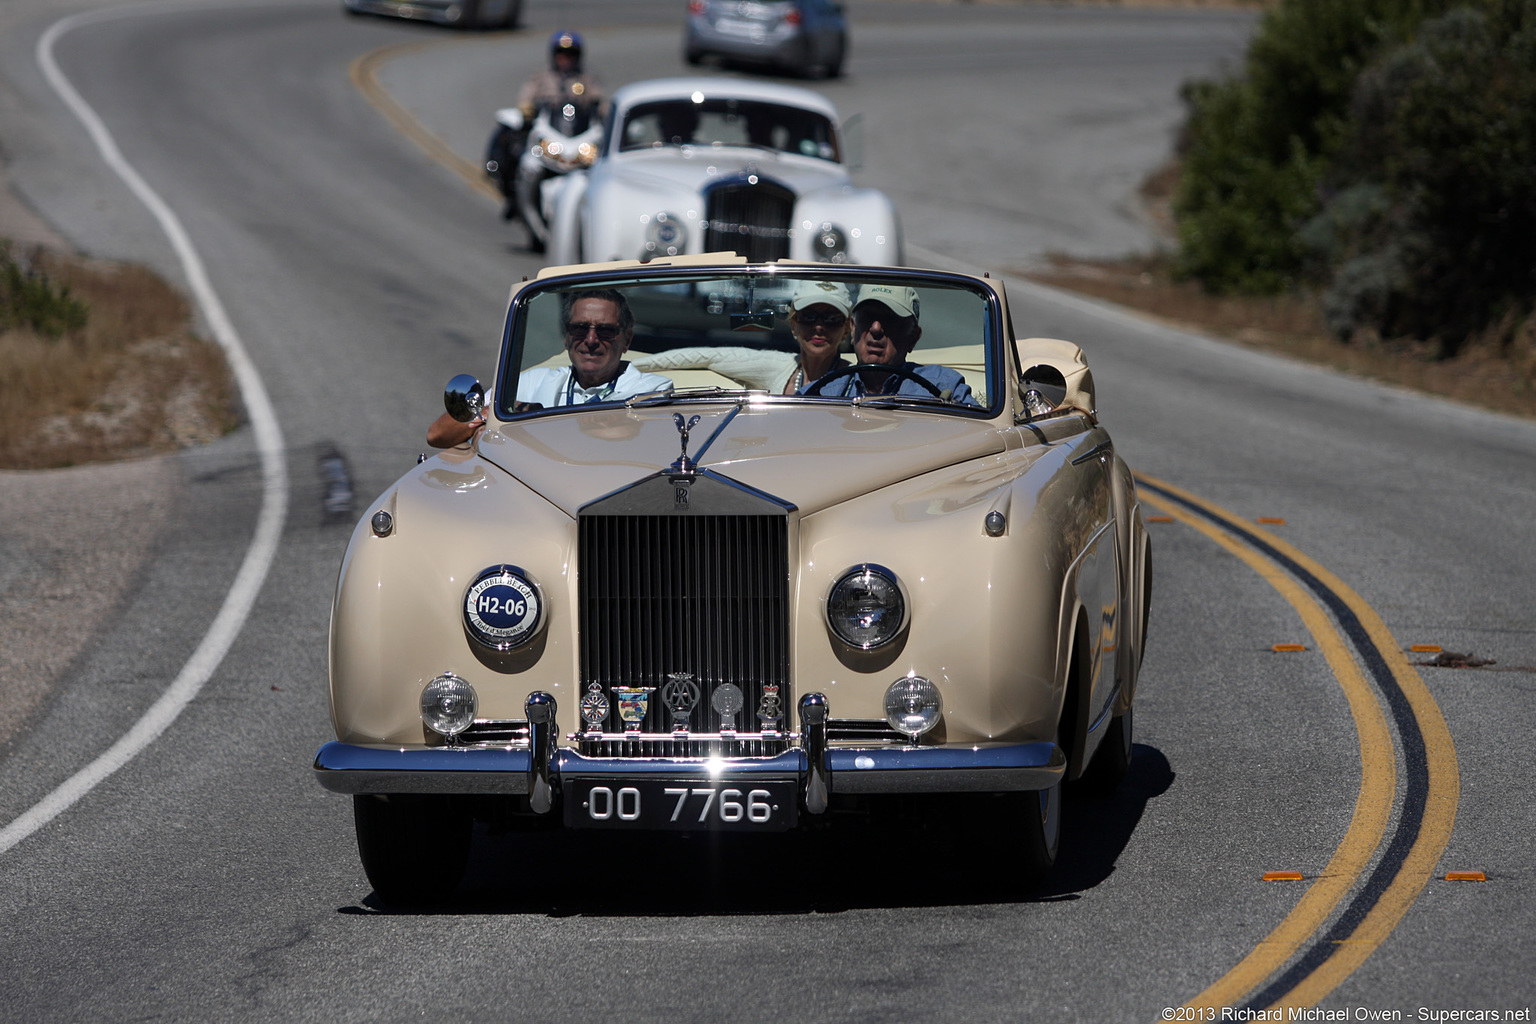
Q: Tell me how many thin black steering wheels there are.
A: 1